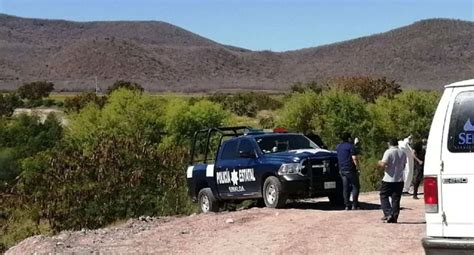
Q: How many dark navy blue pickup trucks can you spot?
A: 1